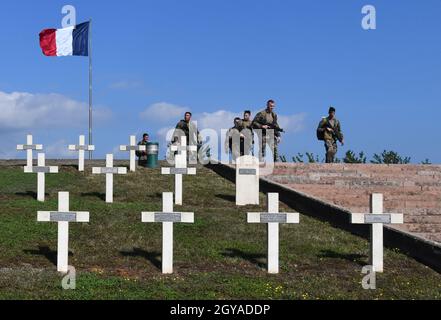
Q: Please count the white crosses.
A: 11